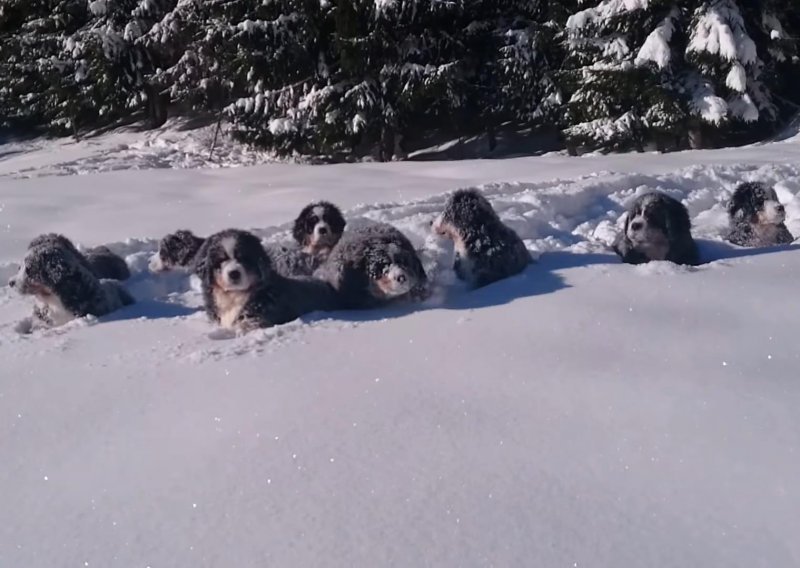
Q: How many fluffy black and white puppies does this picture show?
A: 9